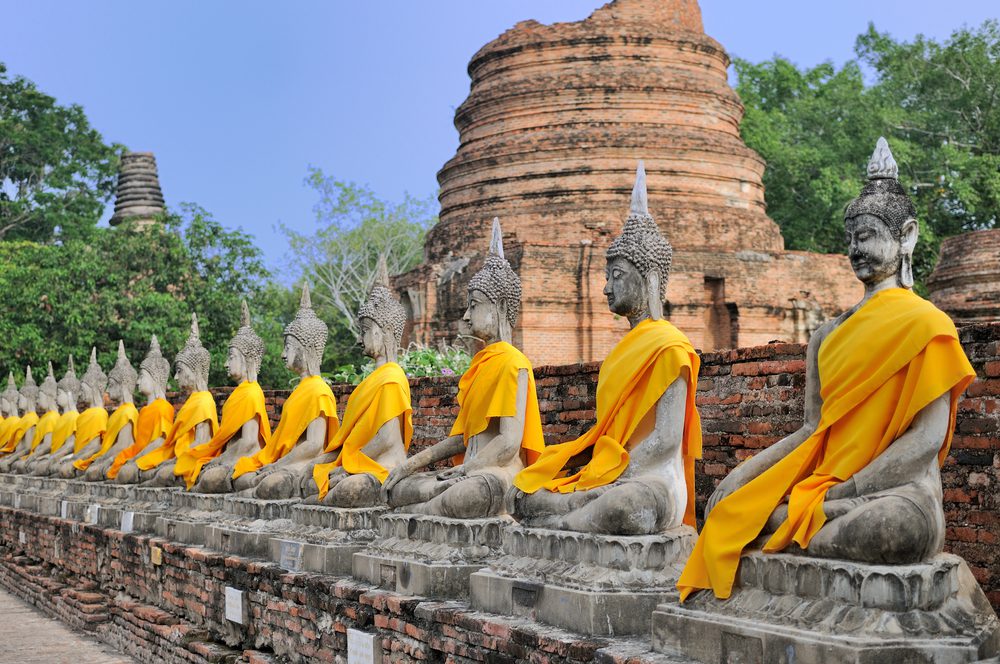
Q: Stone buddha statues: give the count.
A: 14